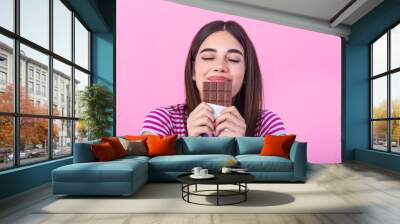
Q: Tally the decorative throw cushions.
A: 6